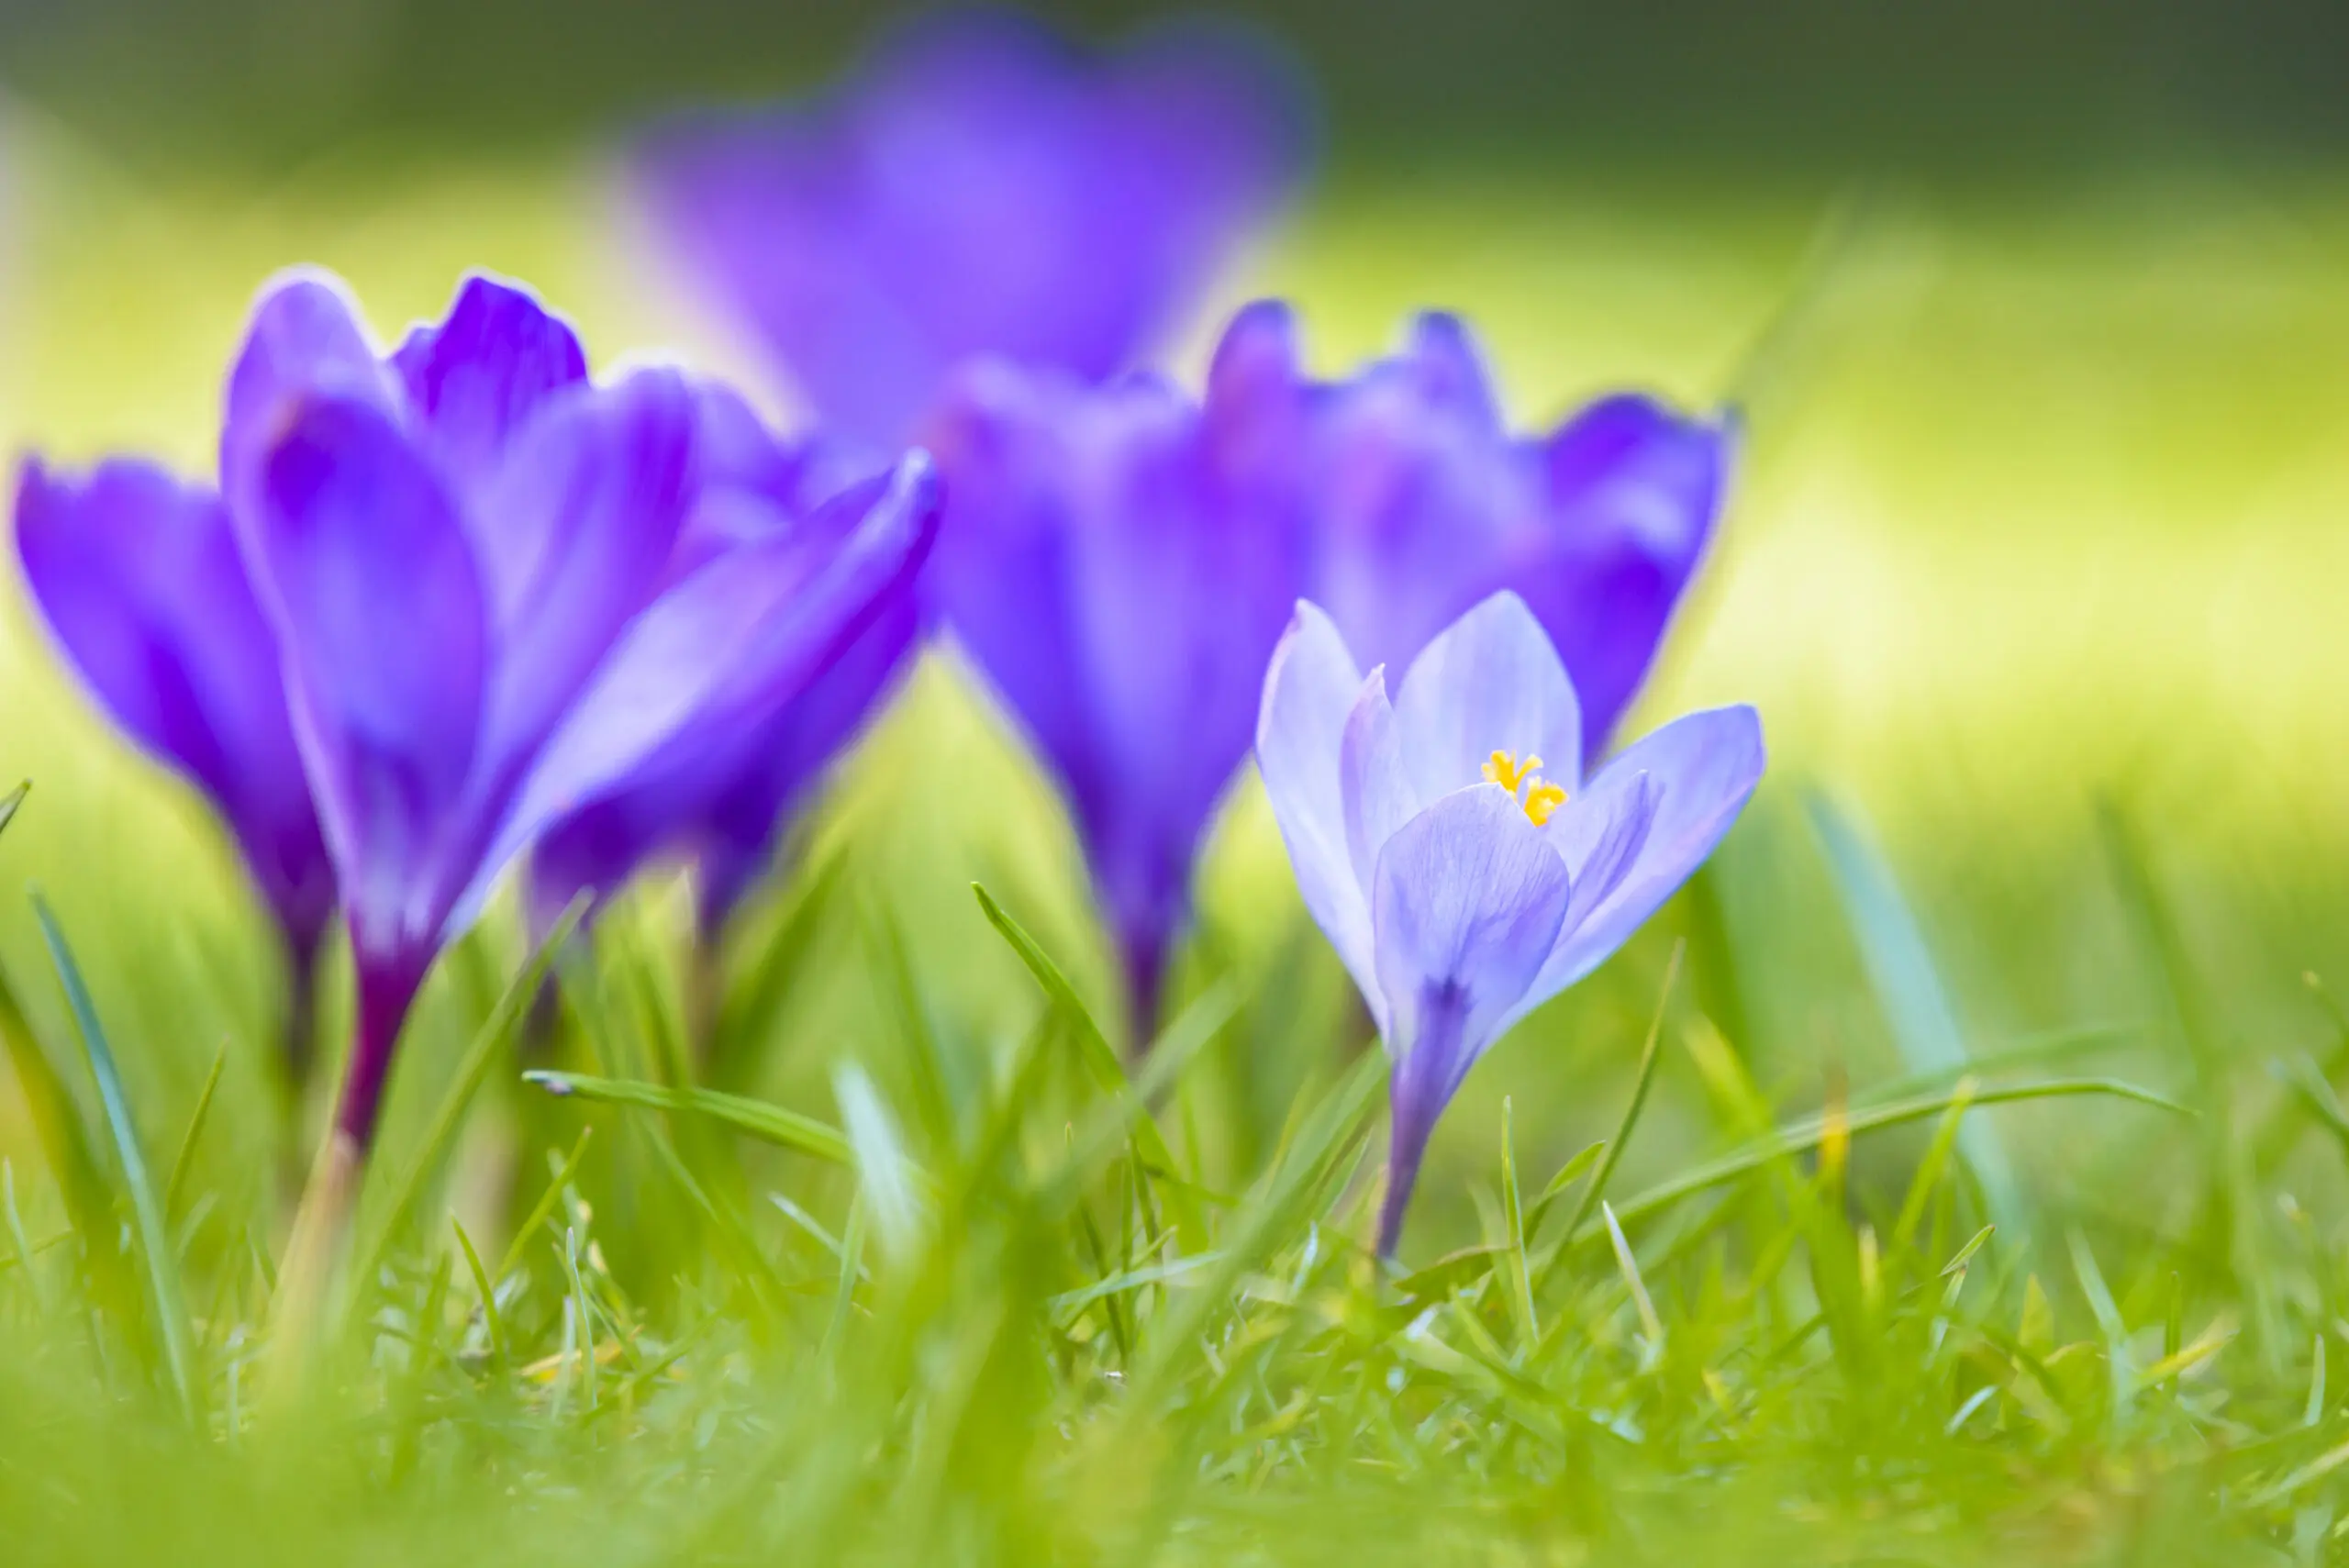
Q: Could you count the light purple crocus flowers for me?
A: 1